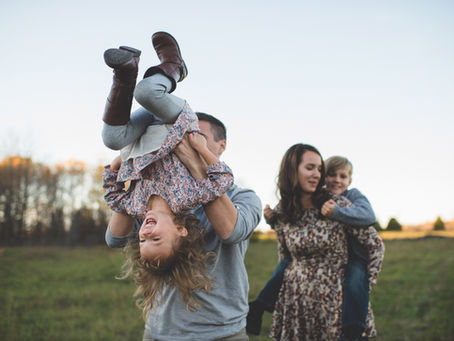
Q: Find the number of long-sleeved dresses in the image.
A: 2